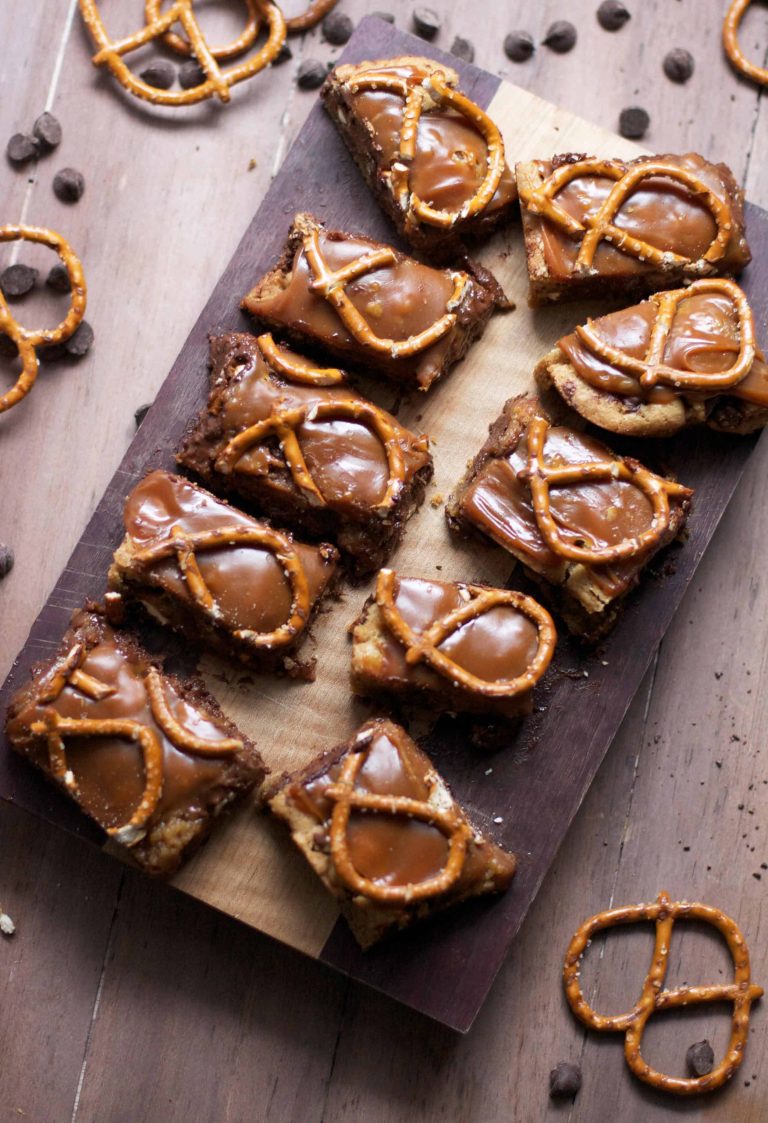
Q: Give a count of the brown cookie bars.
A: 10